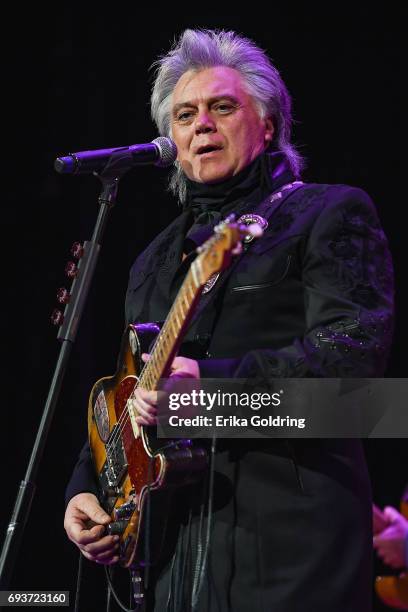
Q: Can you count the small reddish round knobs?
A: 4